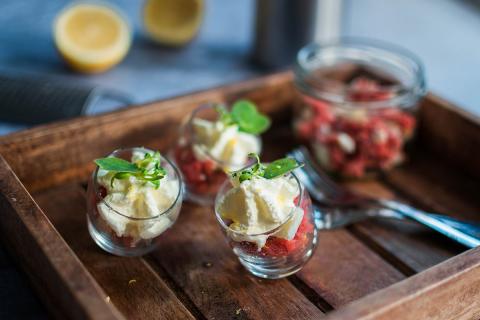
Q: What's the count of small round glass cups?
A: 3